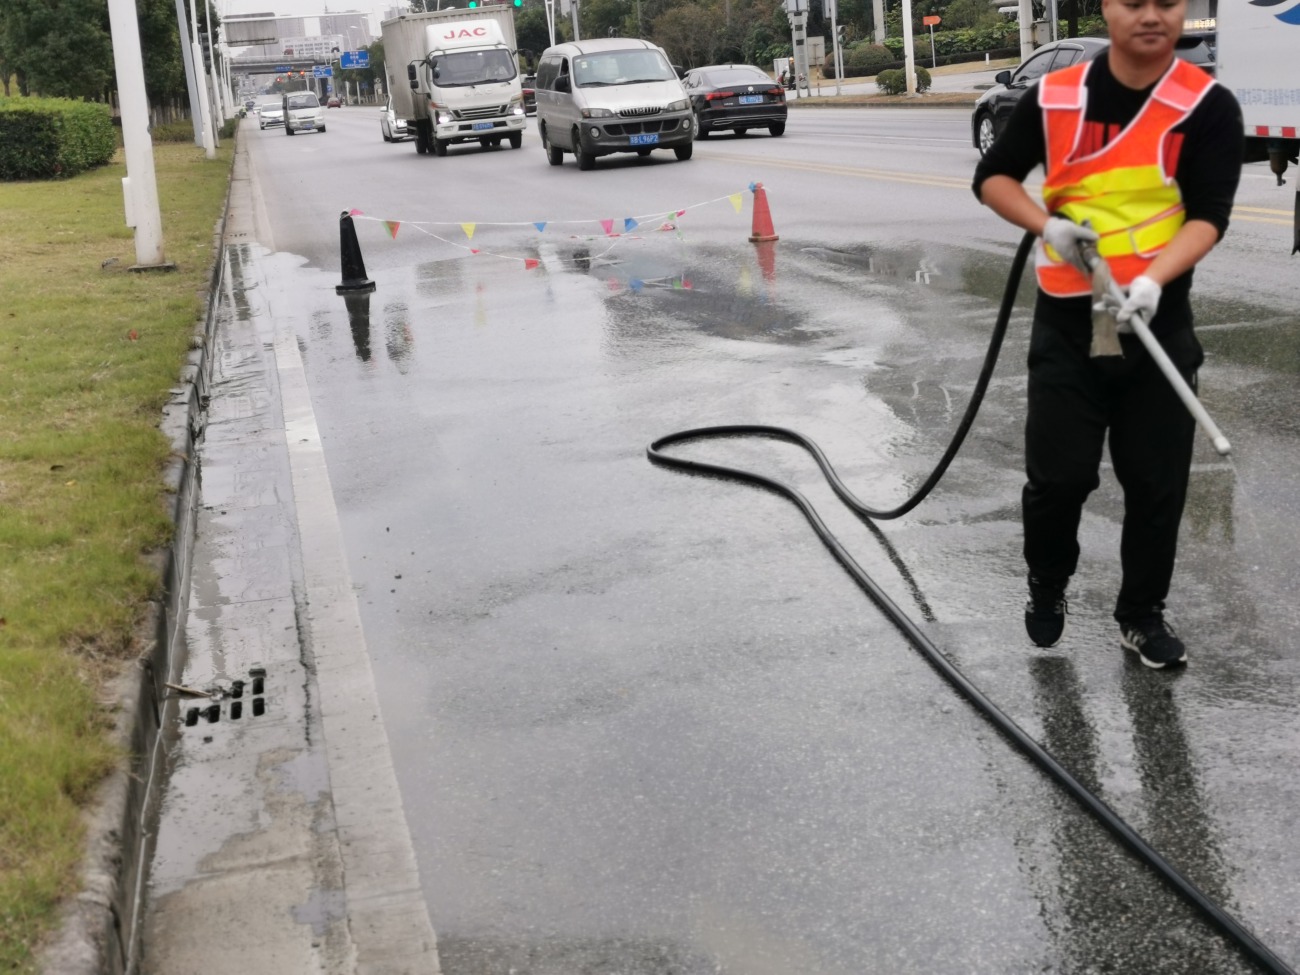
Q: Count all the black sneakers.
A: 2